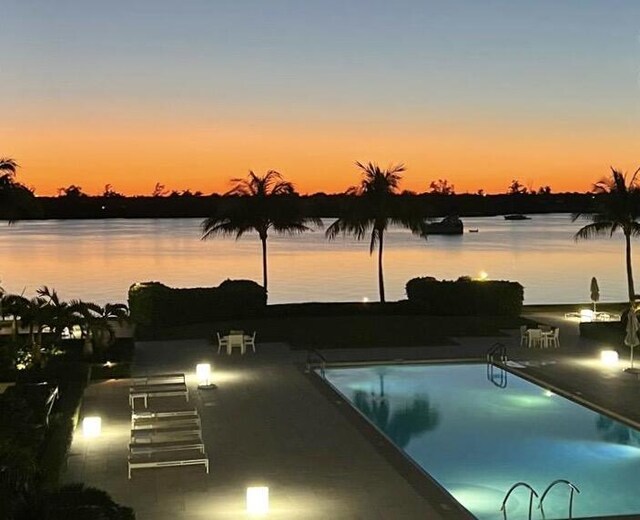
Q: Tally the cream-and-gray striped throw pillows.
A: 0